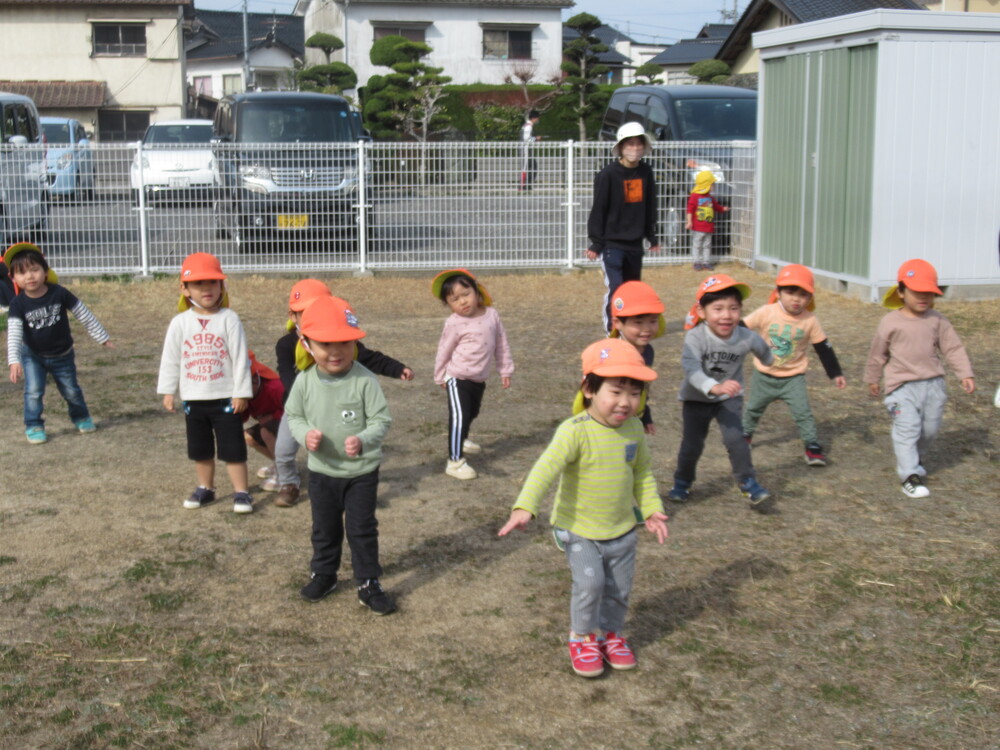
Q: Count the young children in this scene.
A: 12